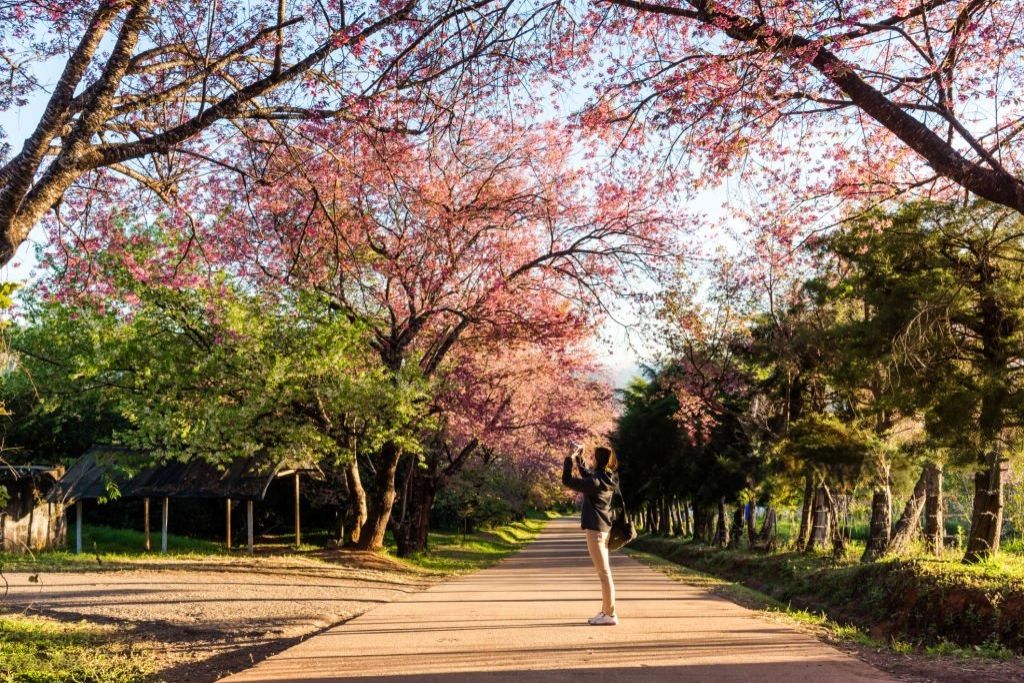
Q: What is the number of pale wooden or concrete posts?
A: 6